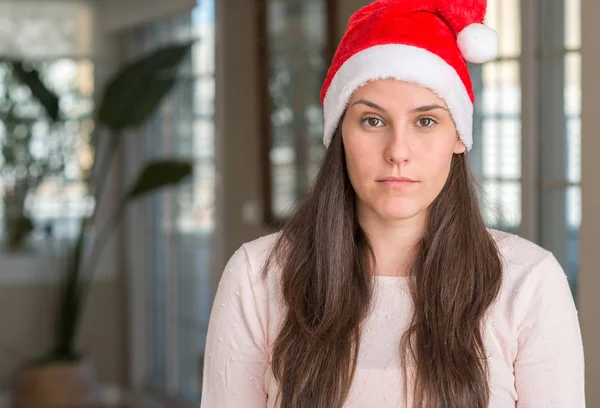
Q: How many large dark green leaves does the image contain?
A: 3